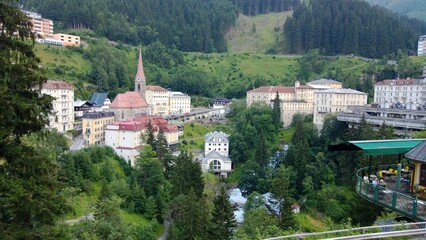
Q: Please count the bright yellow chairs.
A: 4